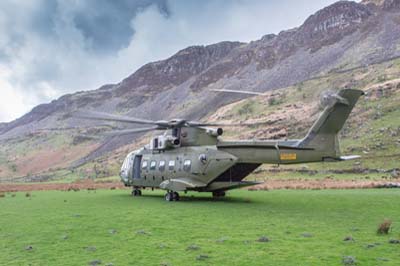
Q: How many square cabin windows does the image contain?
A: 5